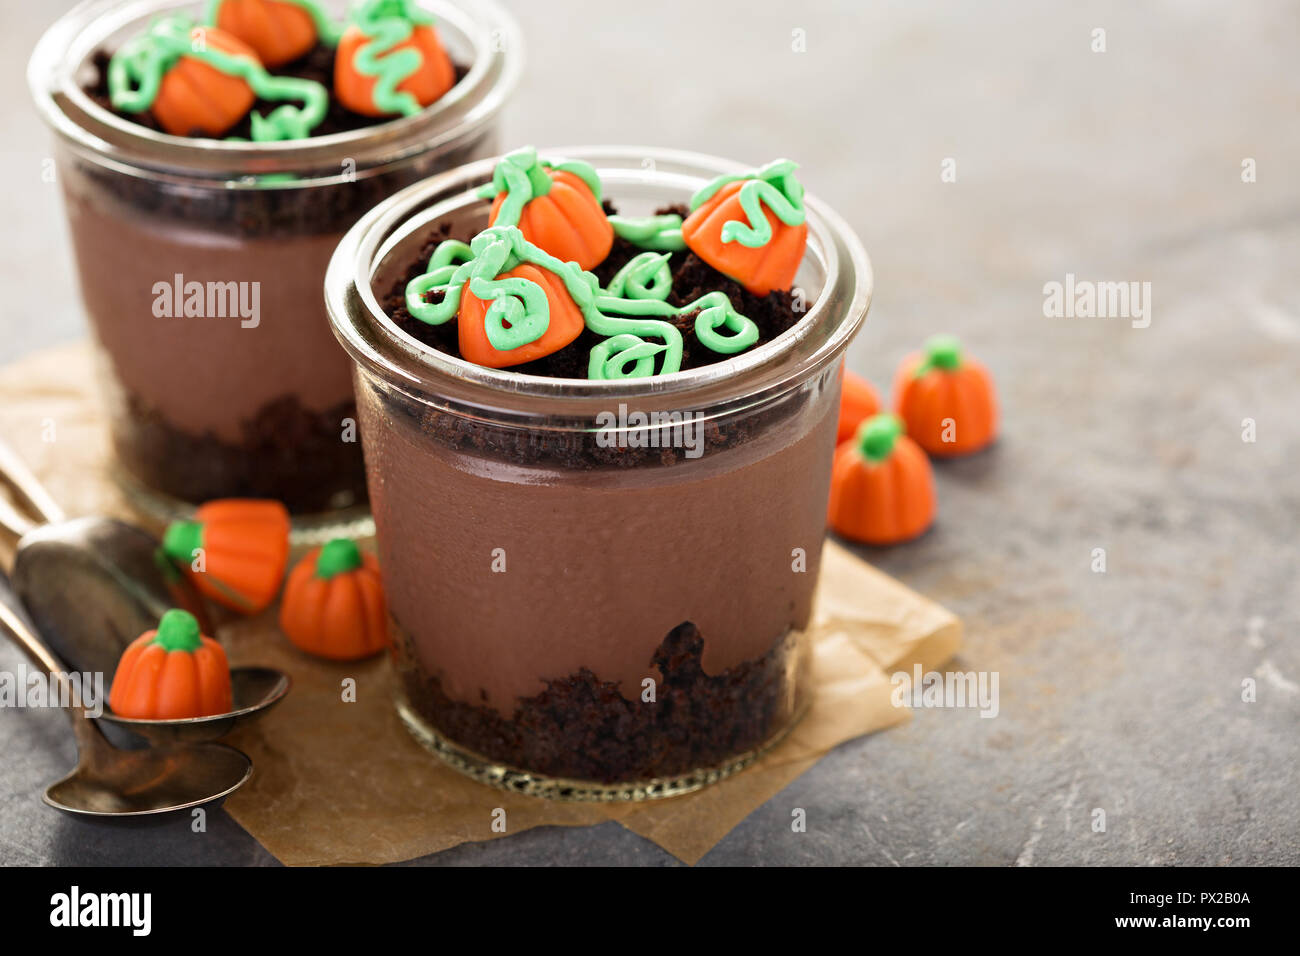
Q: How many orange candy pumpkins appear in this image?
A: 12